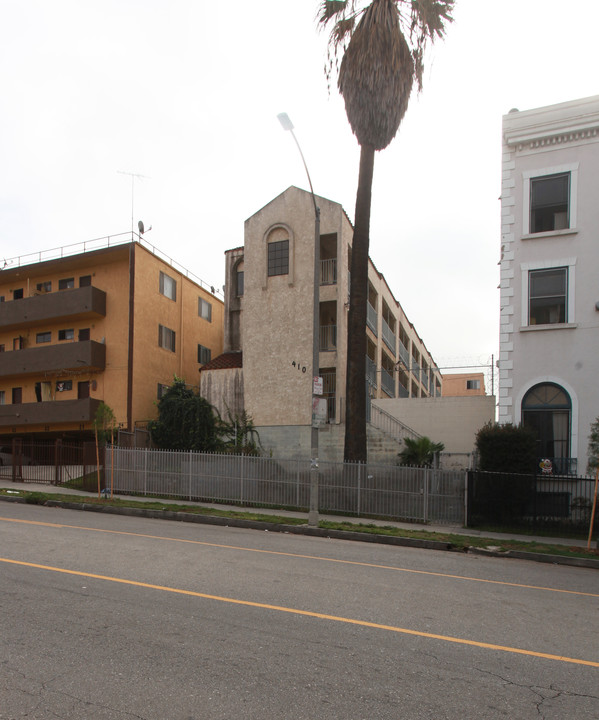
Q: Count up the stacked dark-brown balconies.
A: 3